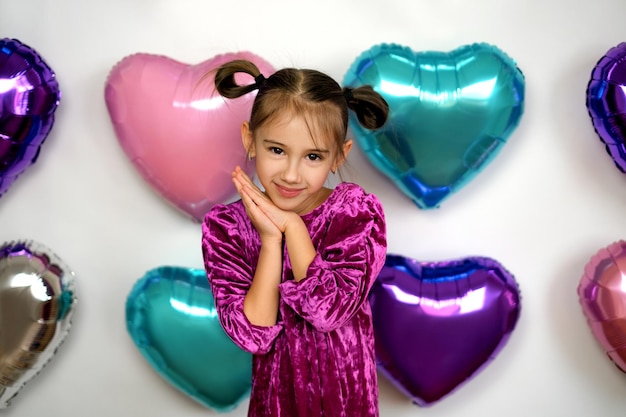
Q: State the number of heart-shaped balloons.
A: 8